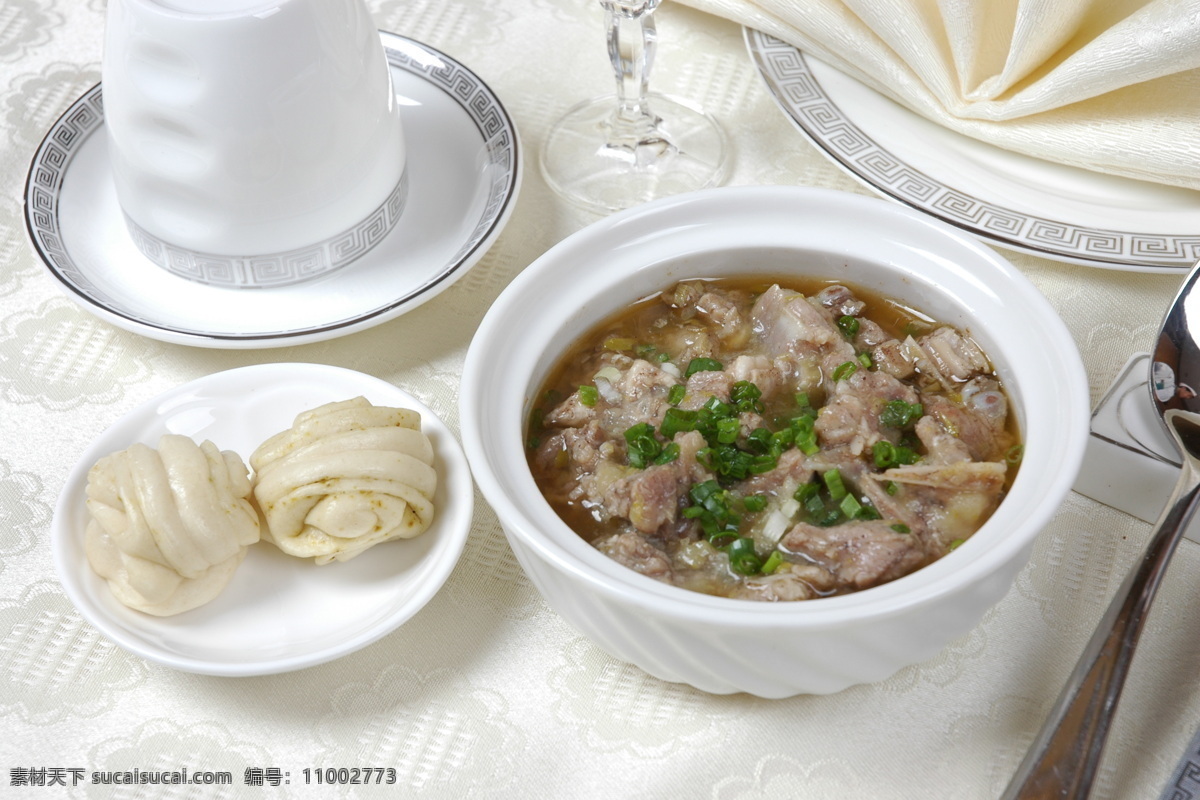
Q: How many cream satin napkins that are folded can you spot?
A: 1